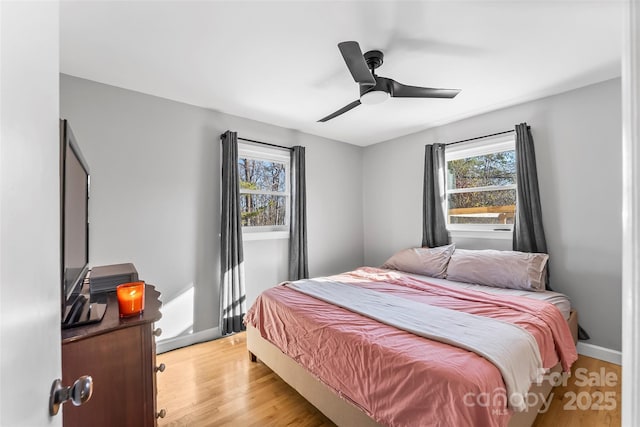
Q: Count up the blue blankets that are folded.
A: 0